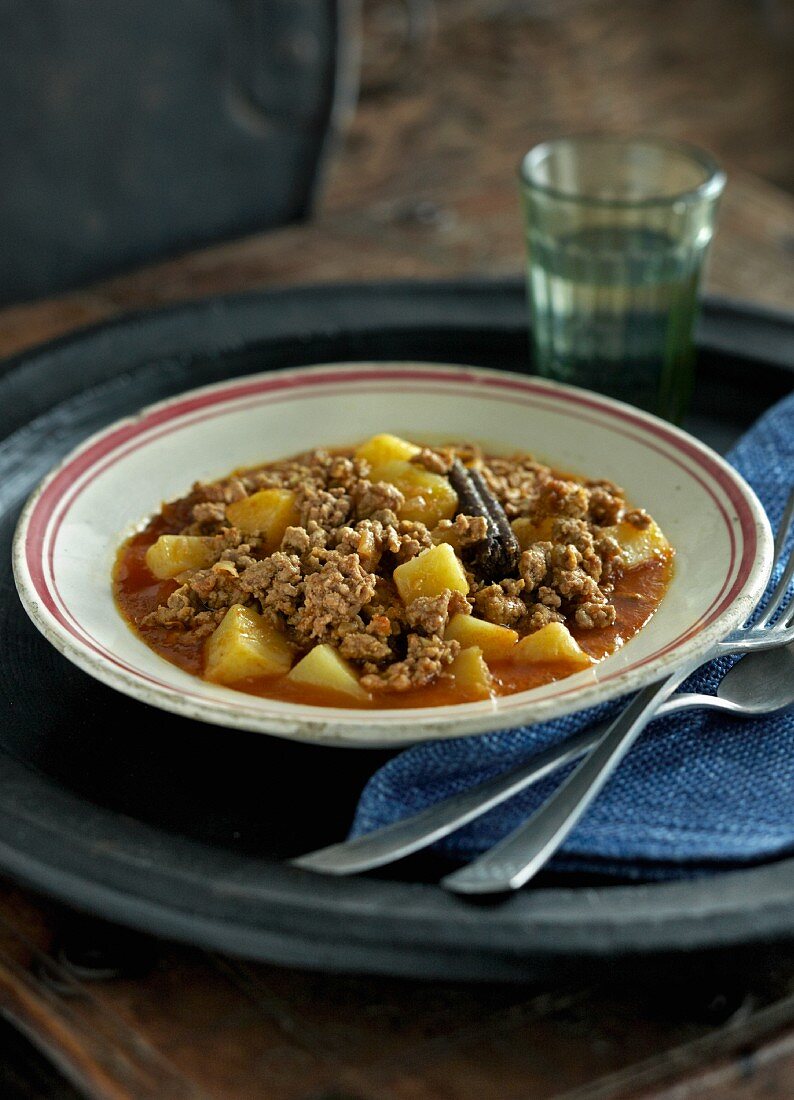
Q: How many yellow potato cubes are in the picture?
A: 12